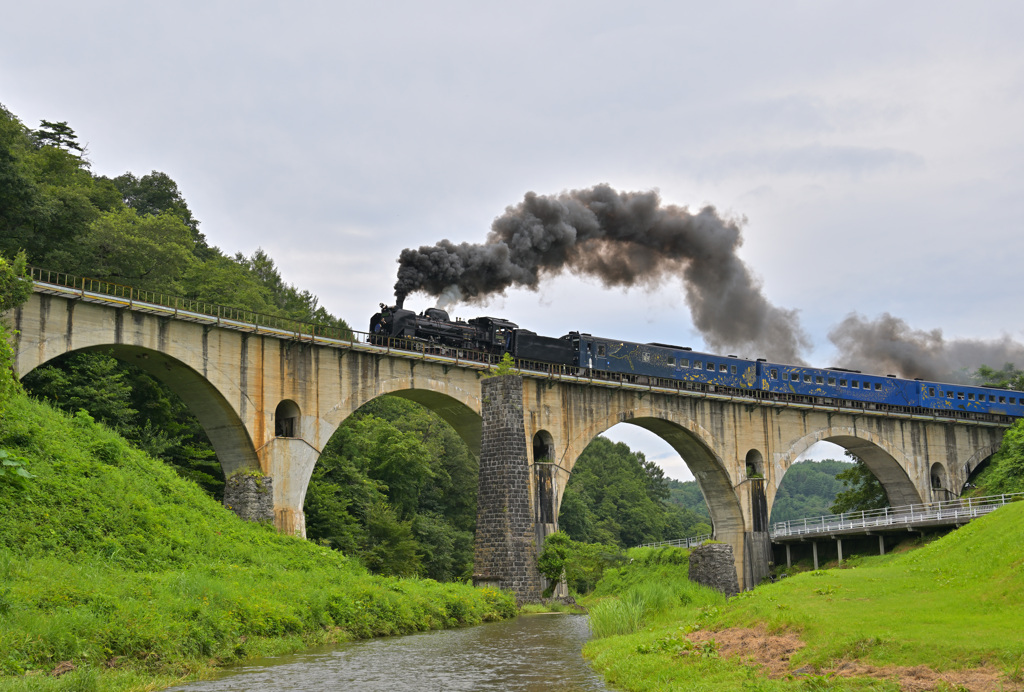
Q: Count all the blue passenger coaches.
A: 3